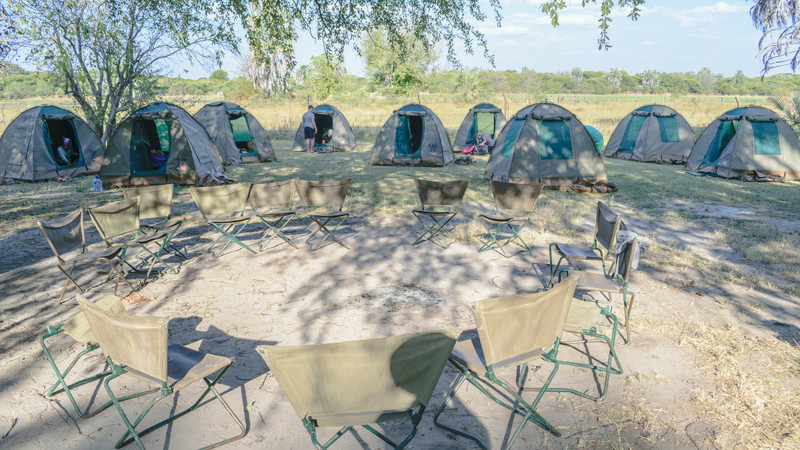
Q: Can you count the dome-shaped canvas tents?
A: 9